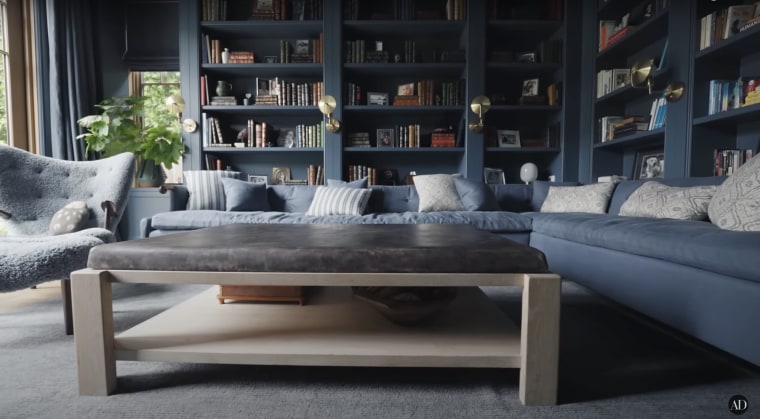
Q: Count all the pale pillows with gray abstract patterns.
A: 4